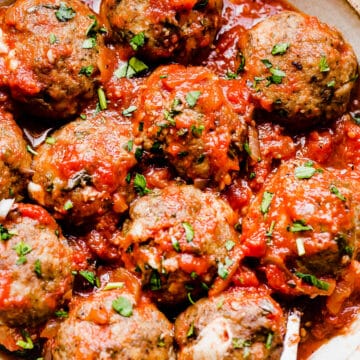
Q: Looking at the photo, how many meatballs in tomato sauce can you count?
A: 11